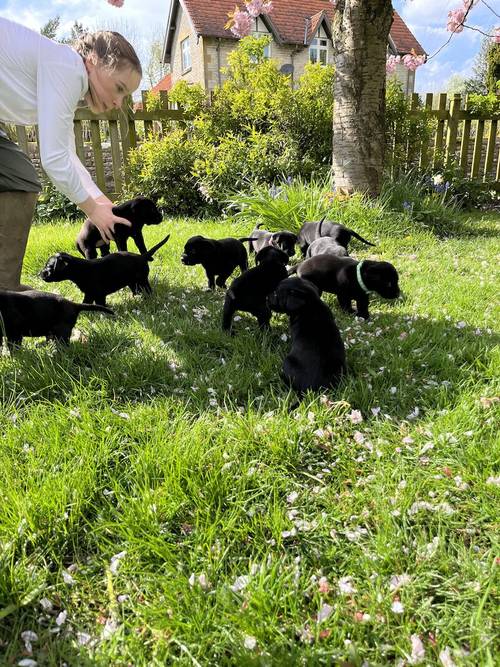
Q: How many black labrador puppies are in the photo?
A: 10